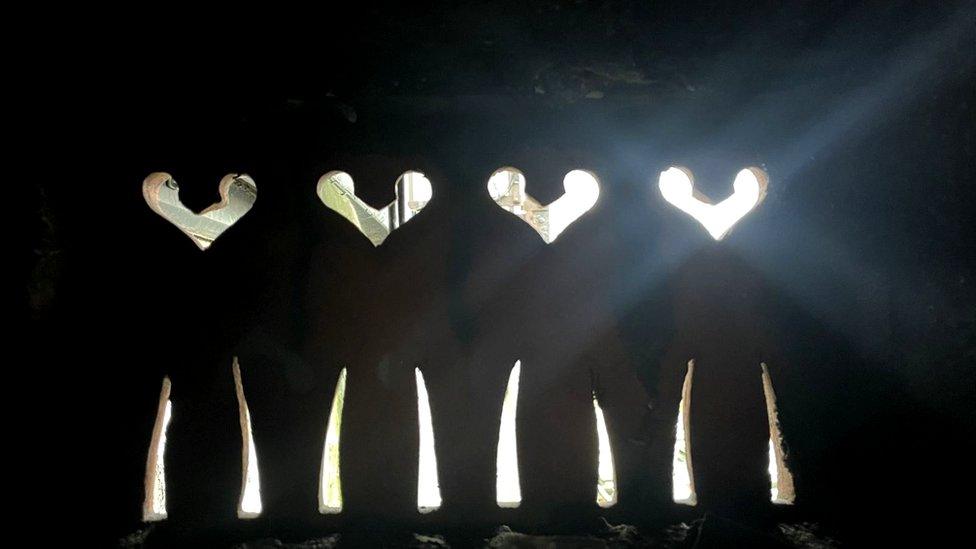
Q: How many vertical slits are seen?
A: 8